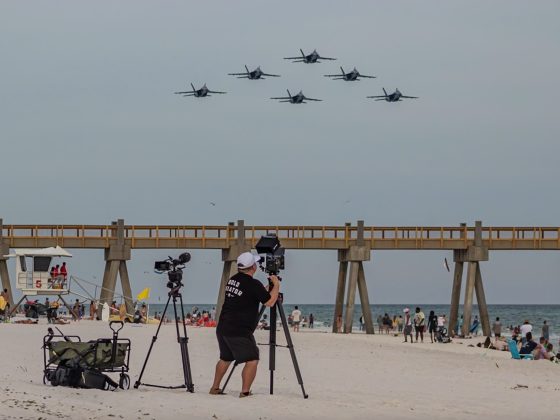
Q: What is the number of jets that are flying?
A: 6